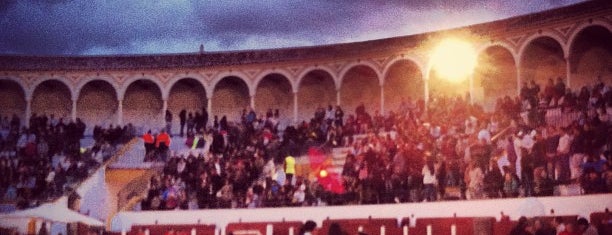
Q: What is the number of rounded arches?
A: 14